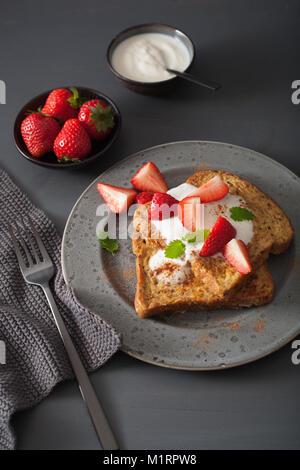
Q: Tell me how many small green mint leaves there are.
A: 4